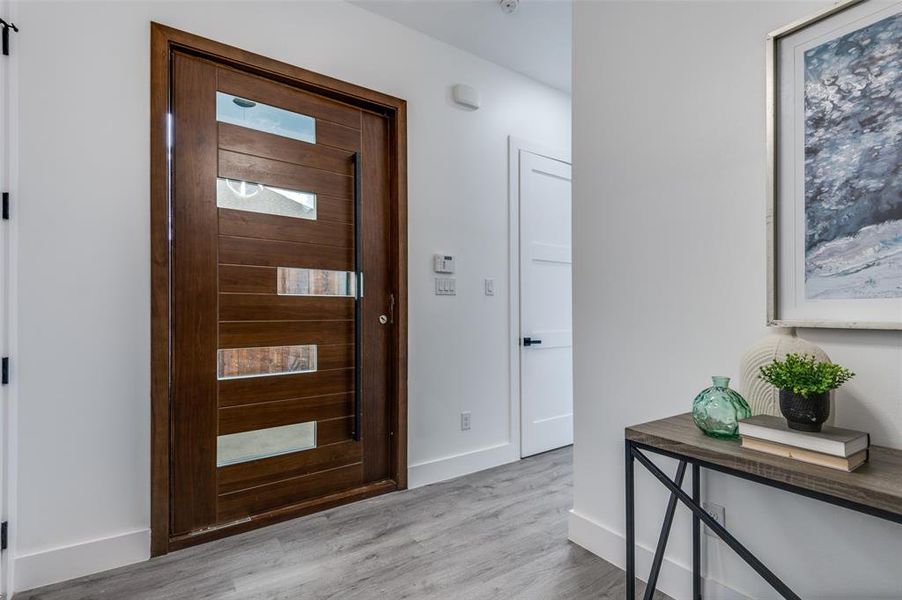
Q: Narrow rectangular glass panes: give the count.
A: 5